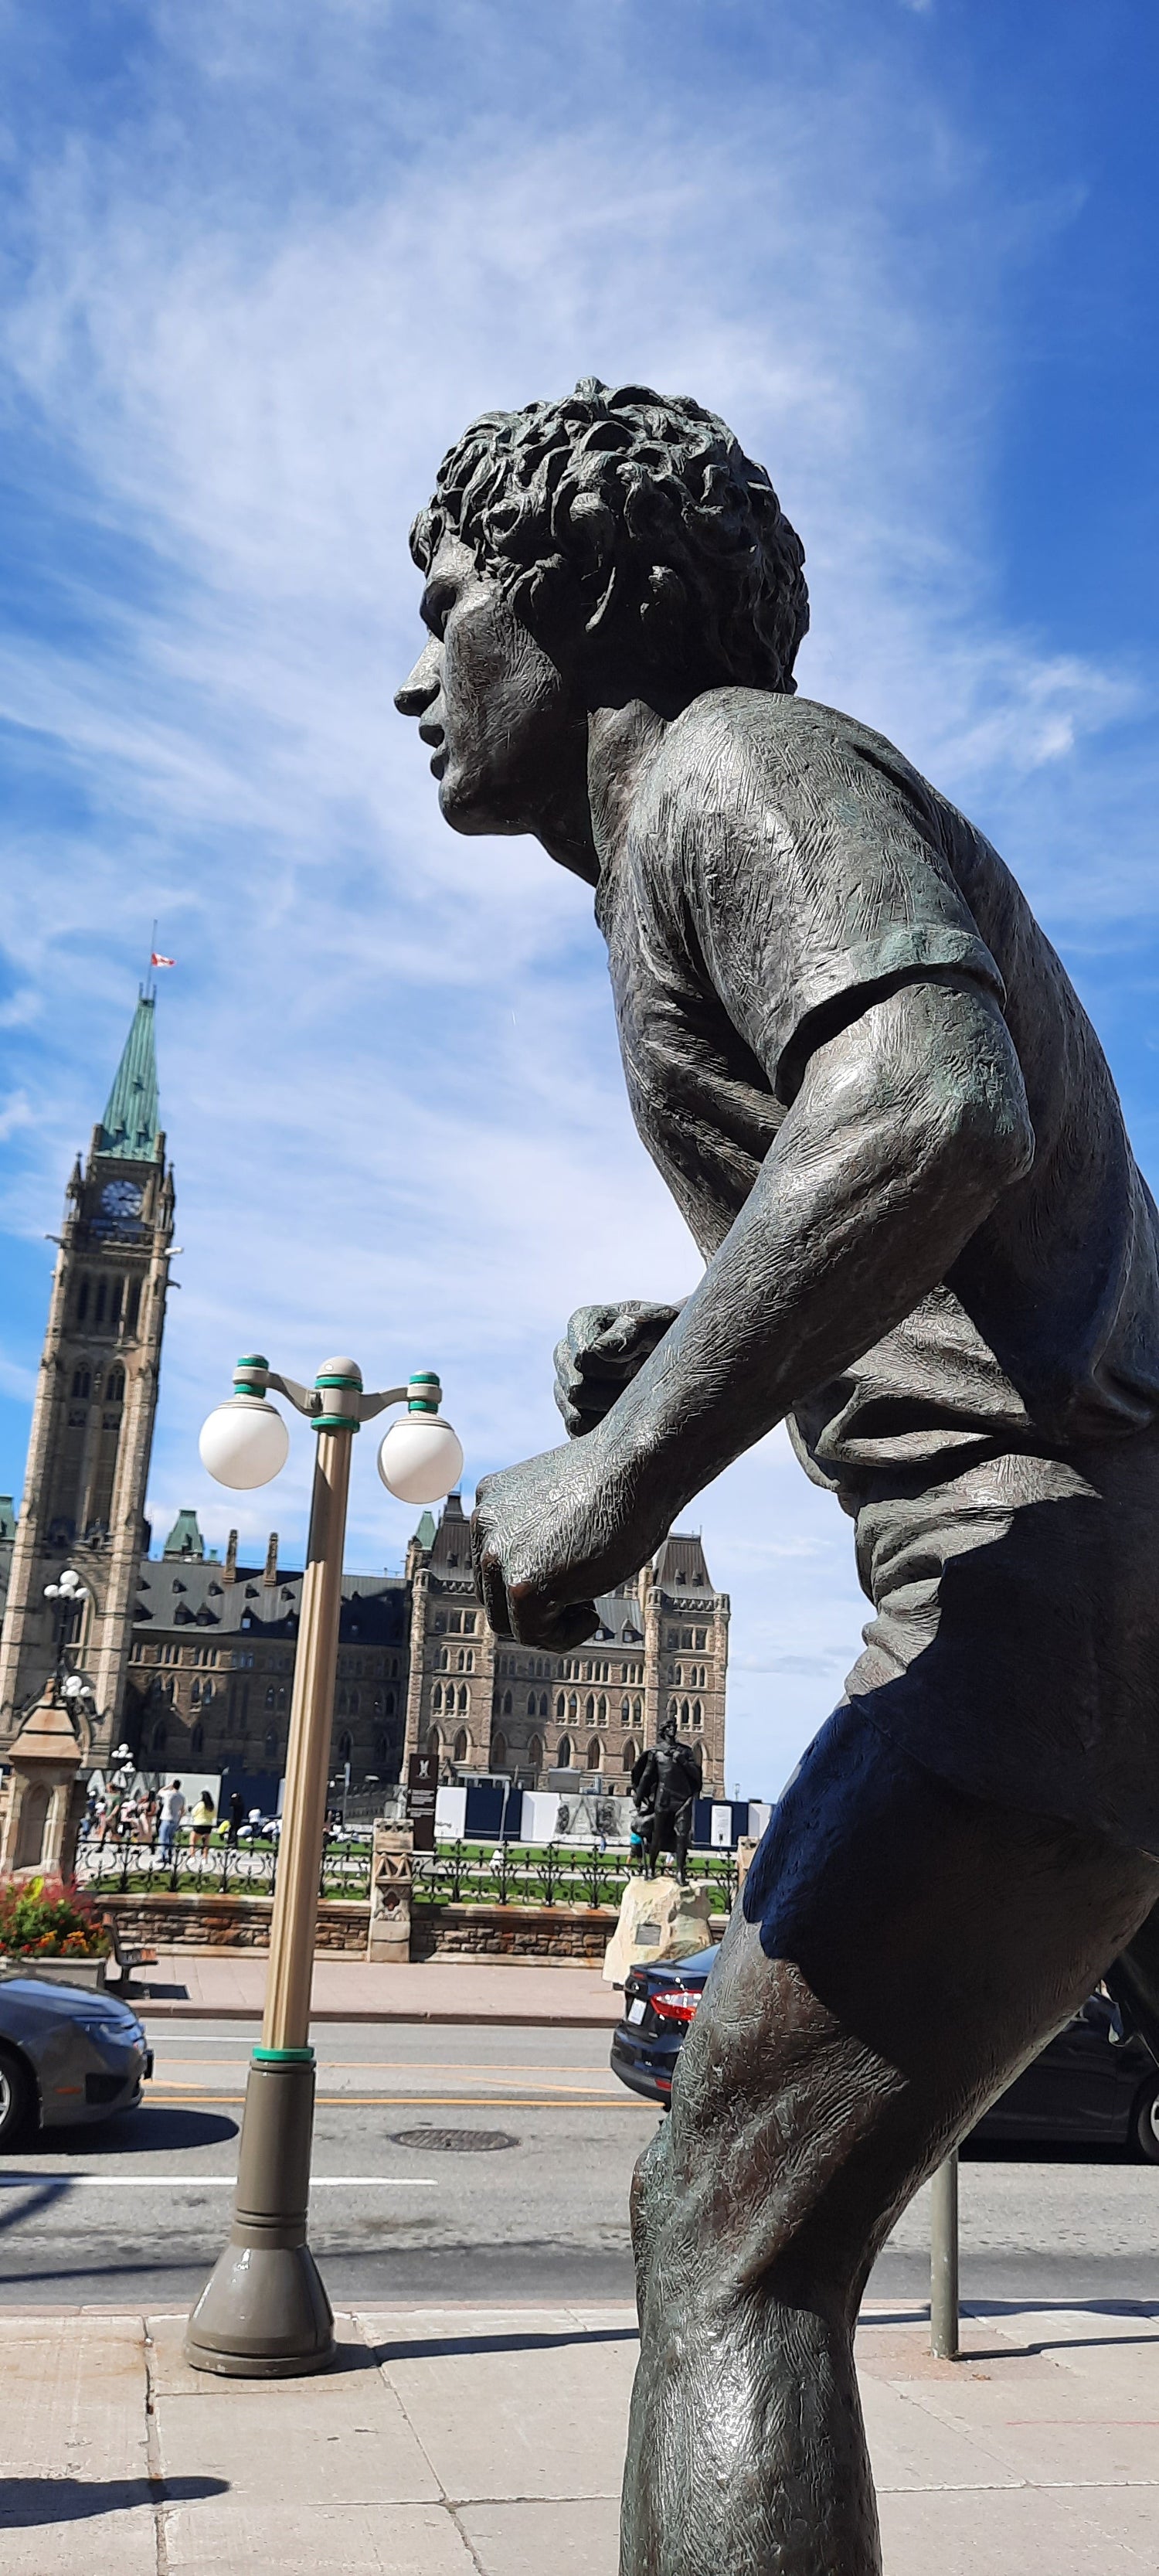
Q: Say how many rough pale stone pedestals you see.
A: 1